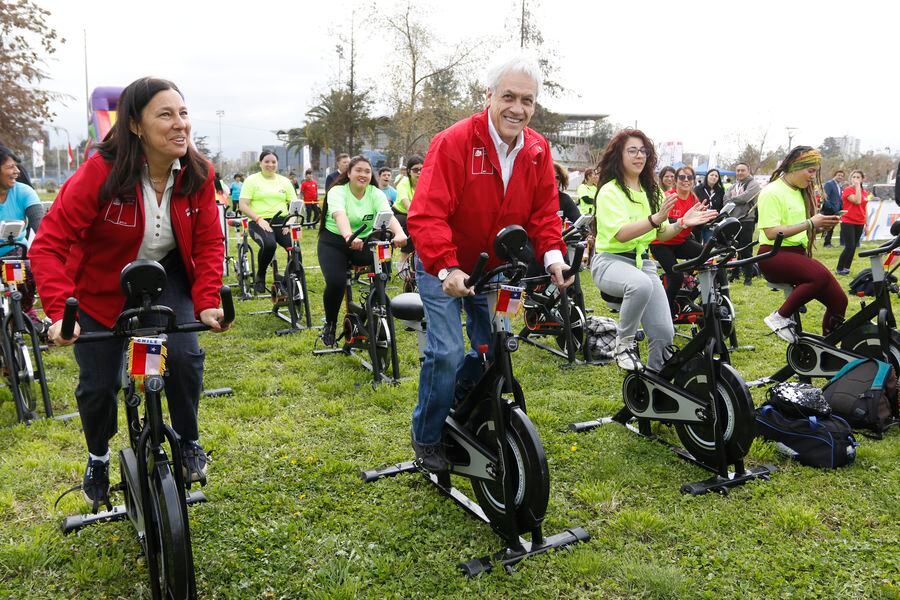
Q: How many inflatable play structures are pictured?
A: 1